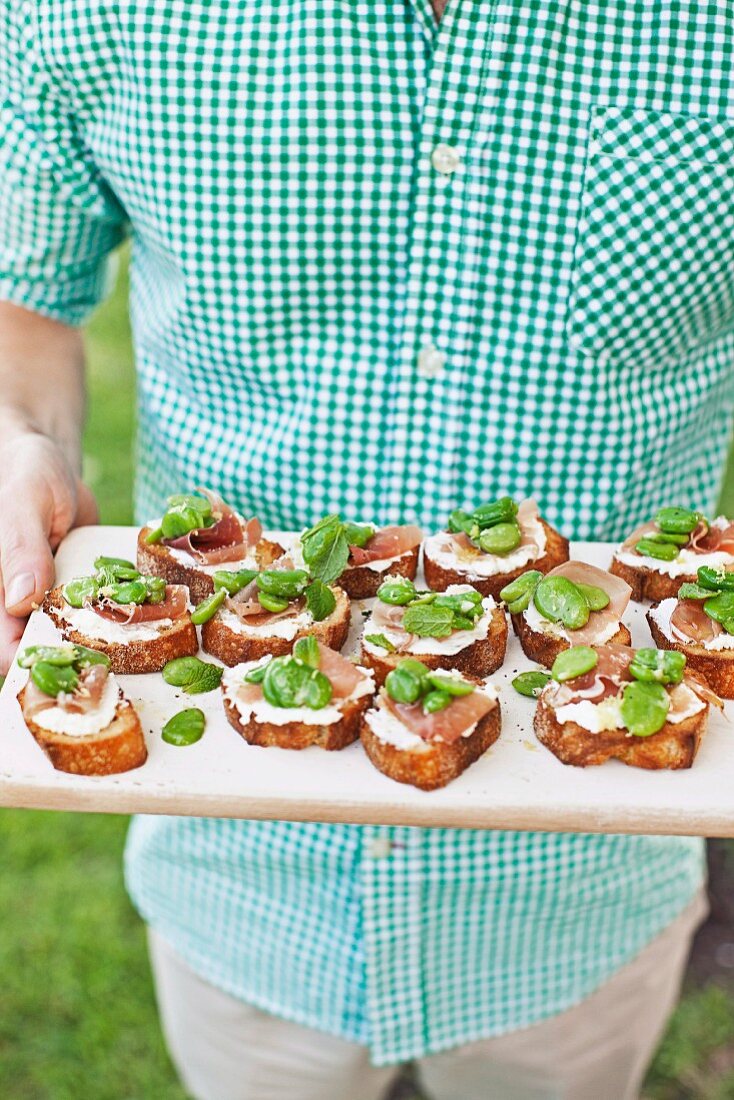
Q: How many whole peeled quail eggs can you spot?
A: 0